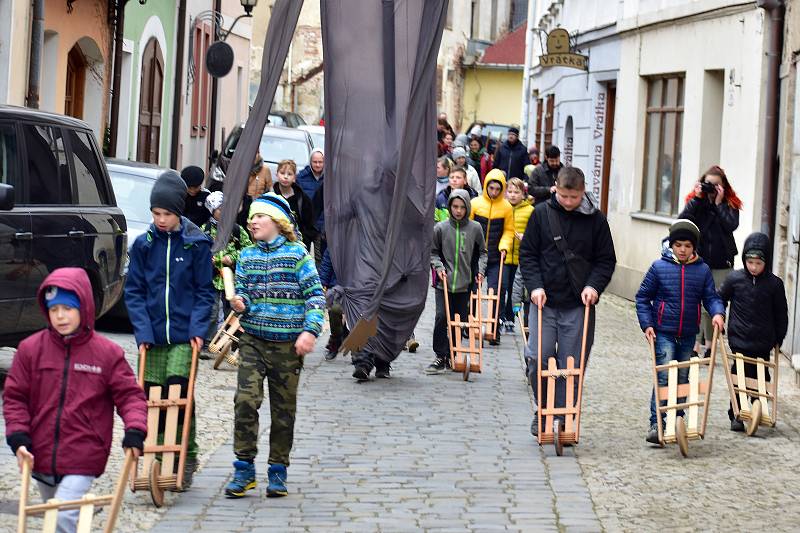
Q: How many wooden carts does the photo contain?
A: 9